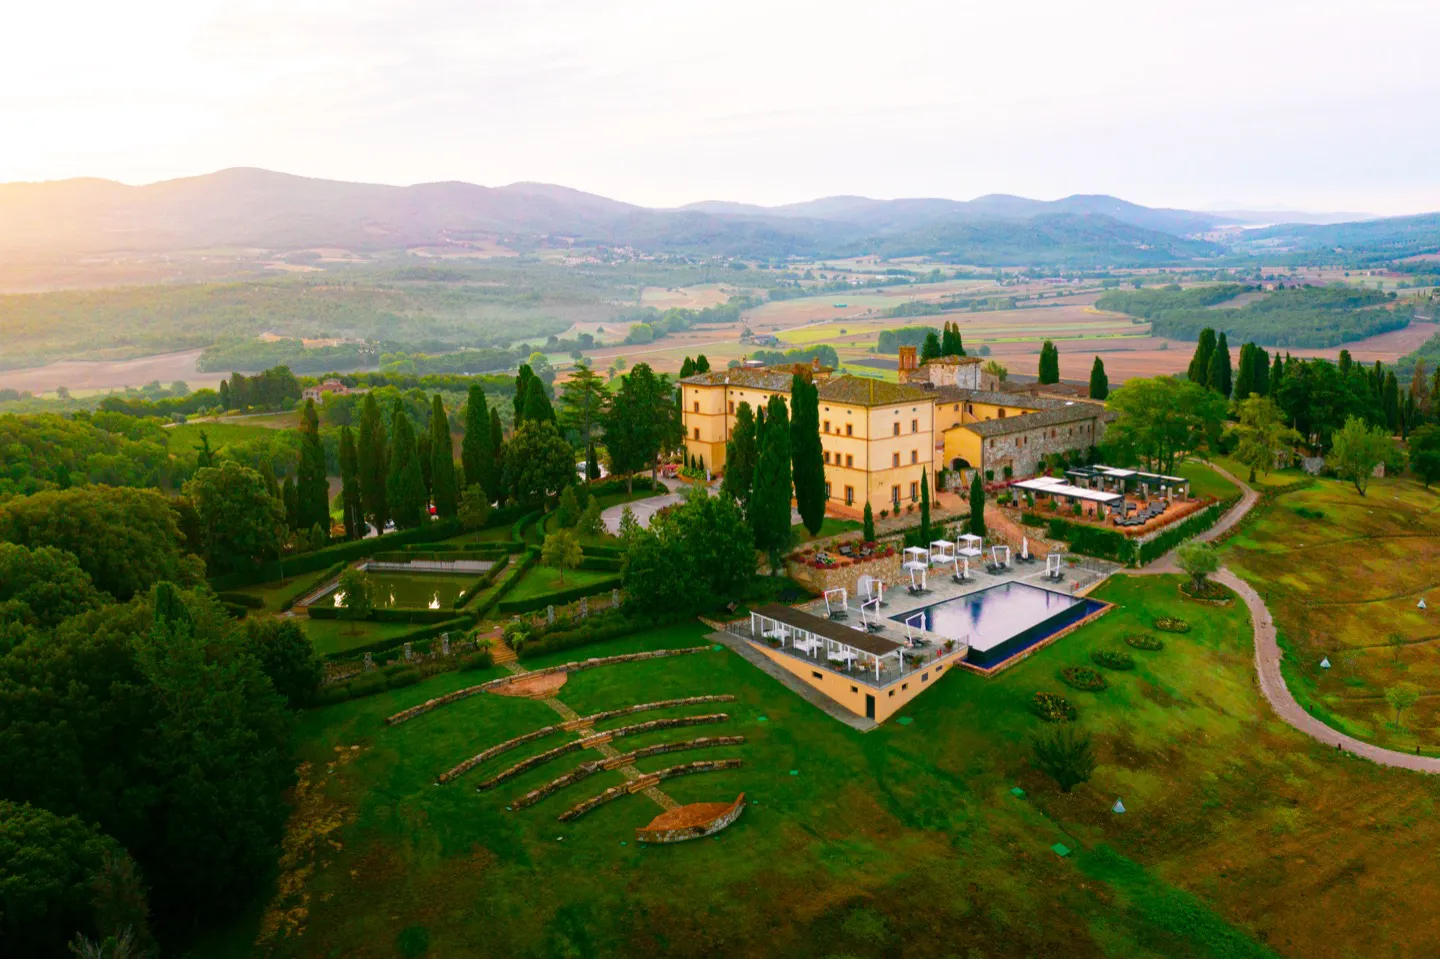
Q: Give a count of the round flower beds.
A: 5